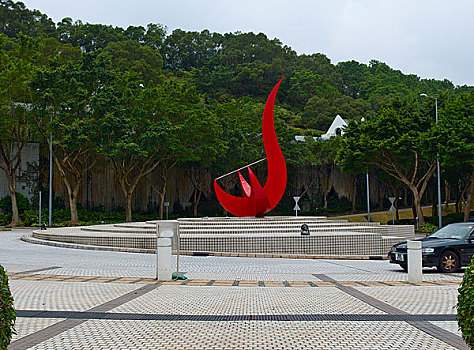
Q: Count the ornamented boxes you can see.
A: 0